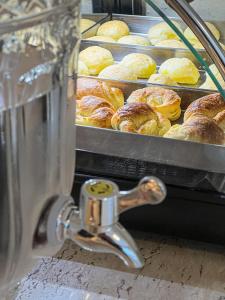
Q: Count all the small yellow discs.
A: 1